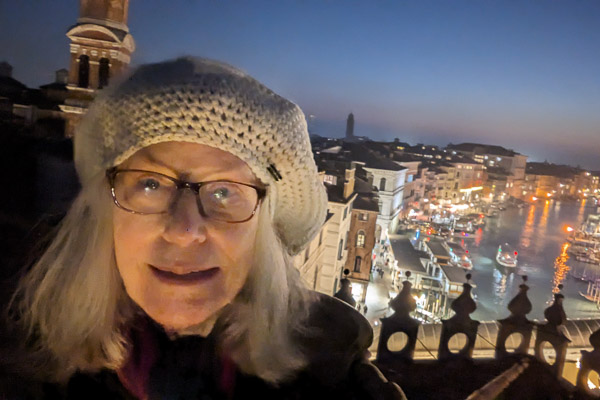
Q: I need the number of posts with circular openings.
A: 5